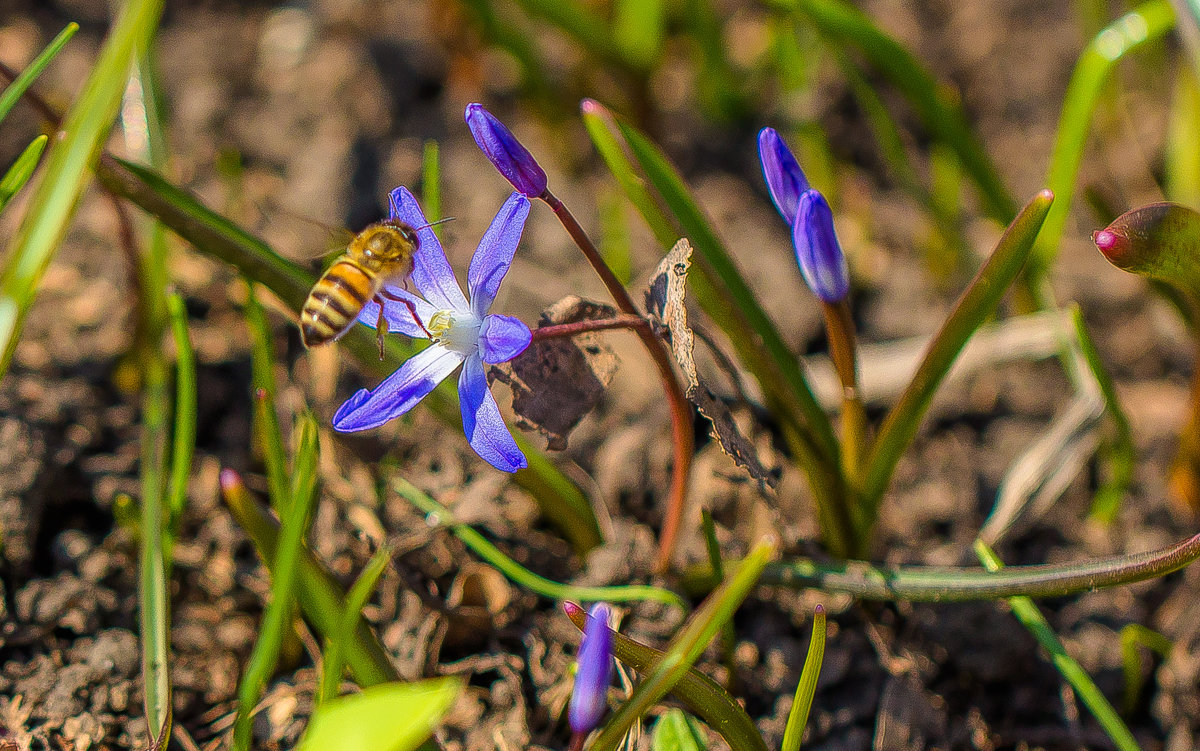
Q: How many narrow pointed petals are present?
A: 6